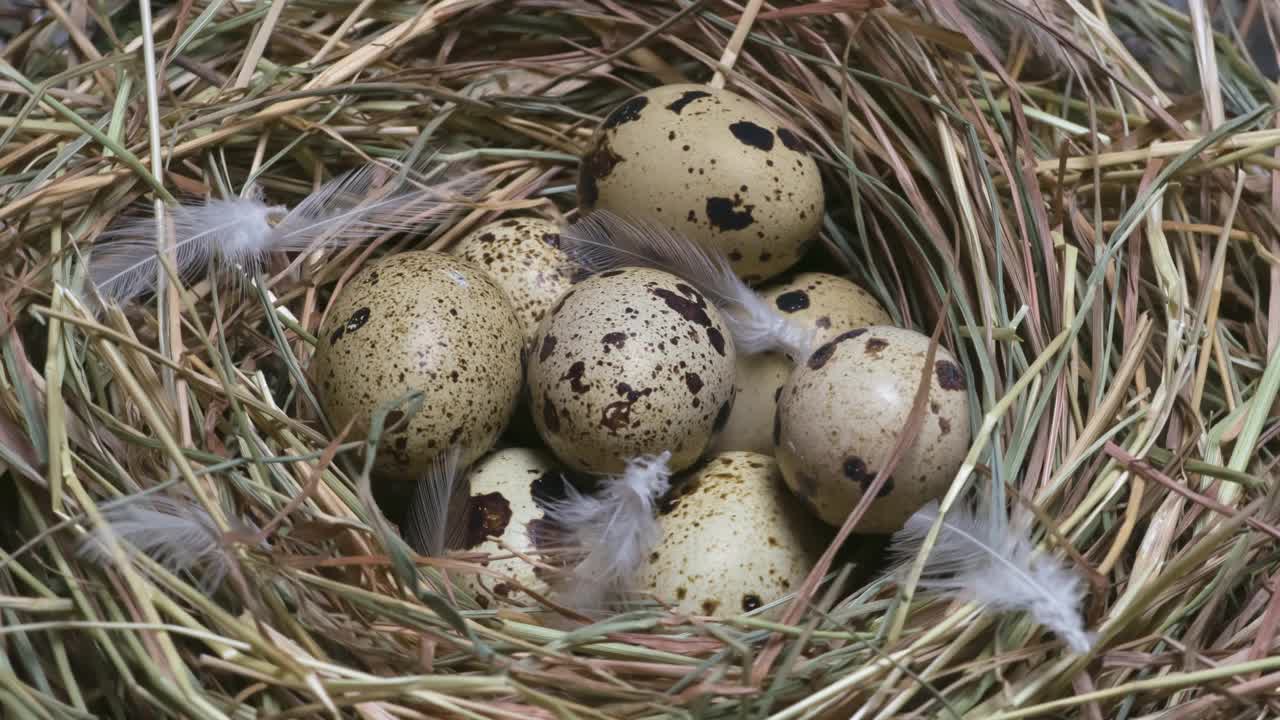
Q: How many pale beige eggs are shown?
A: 8